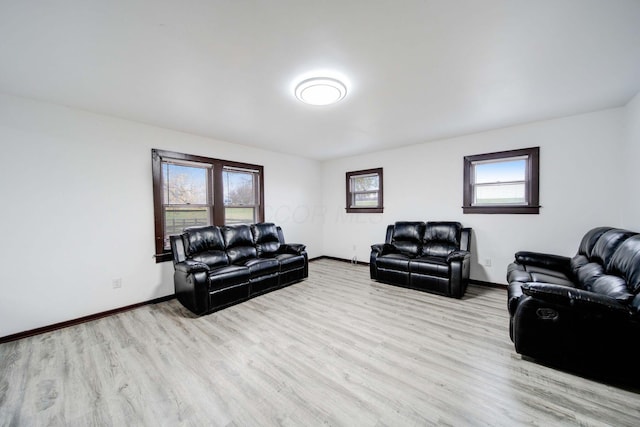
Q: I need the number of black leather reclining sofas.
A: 3